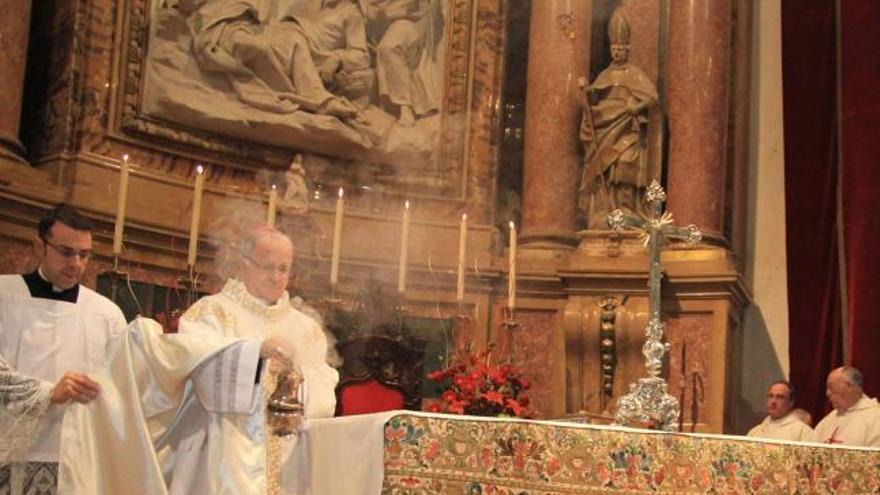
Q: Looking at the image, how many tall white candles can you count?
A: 7